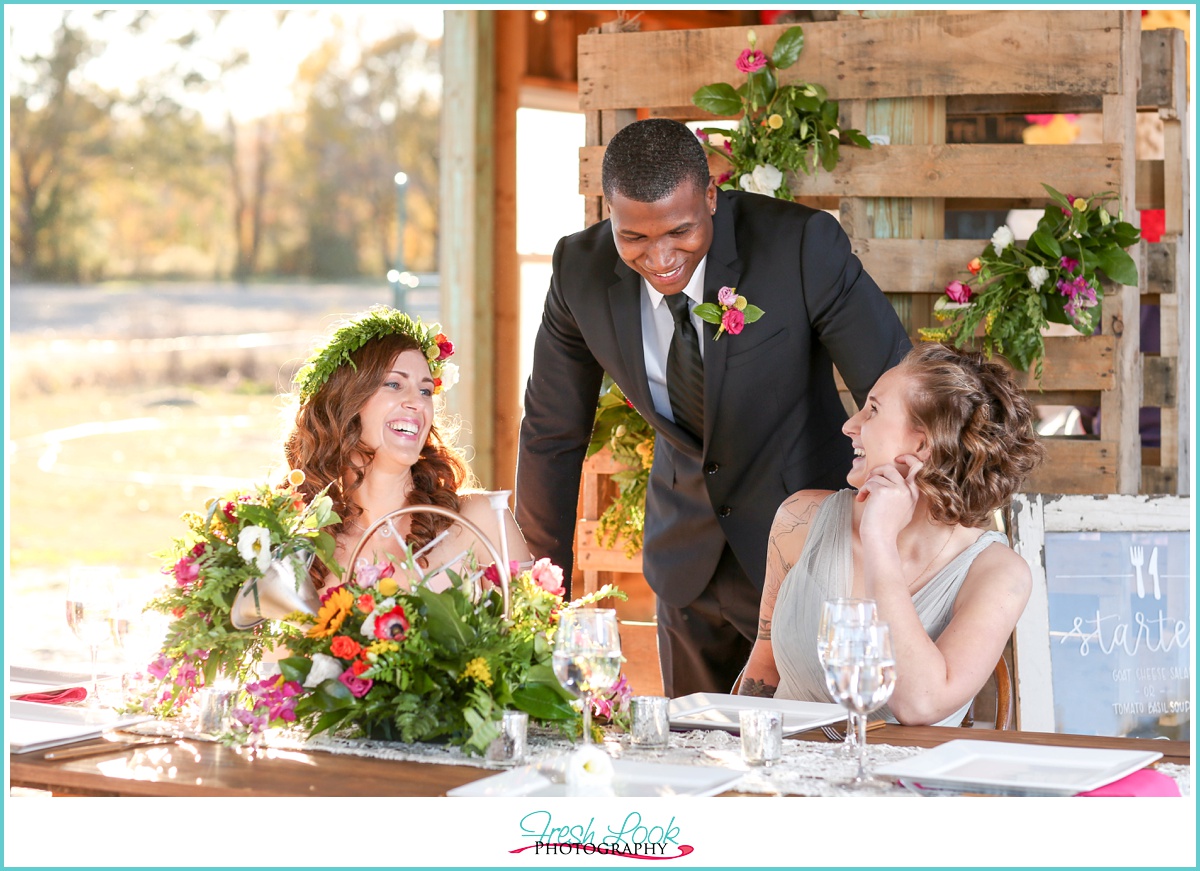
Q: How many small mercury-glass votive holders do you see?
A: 4